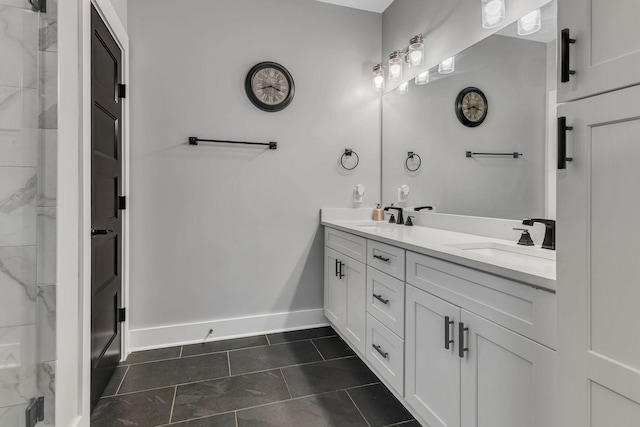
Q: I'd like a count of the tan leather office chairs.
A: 0